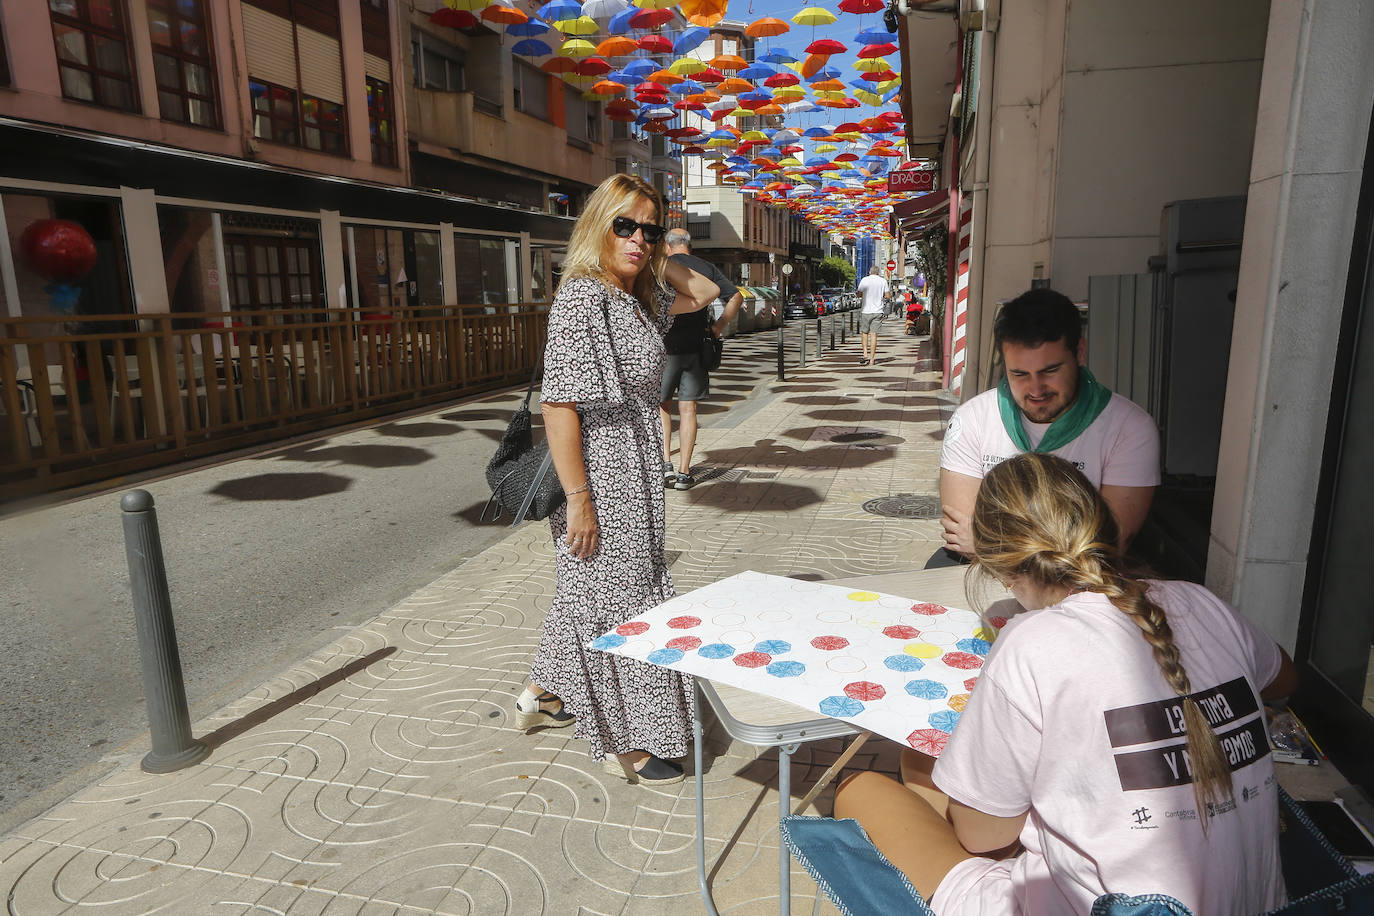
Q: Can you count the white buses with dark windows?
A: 0